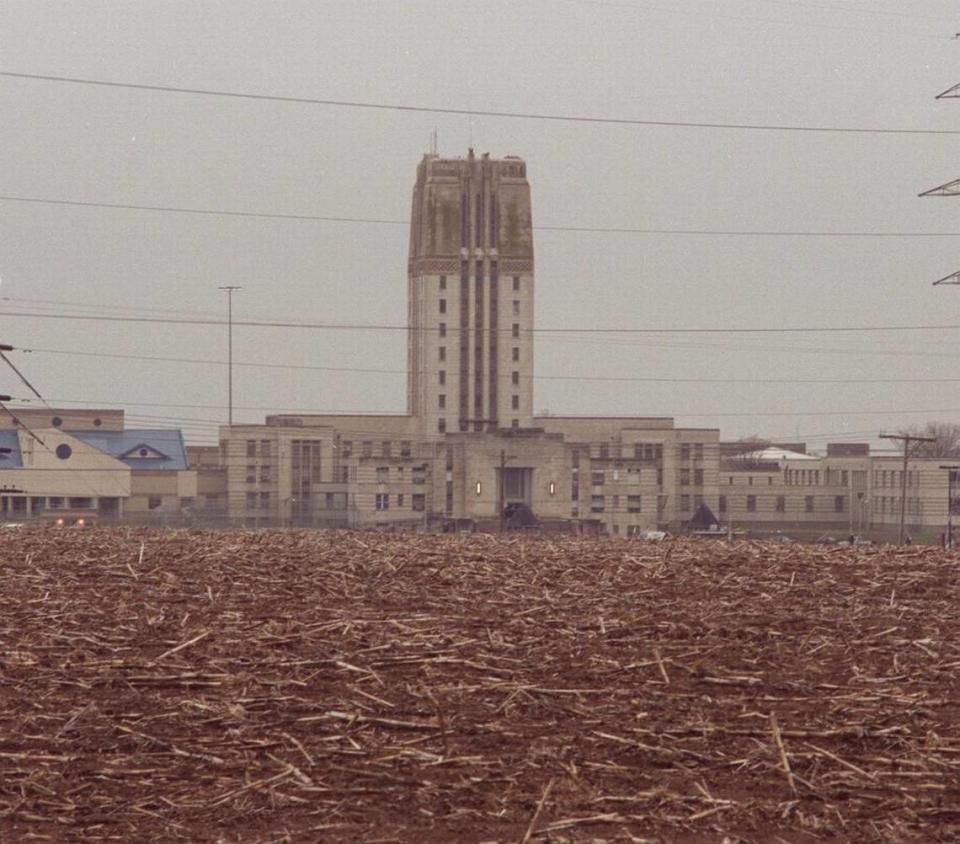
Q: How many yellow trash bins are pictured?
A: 0